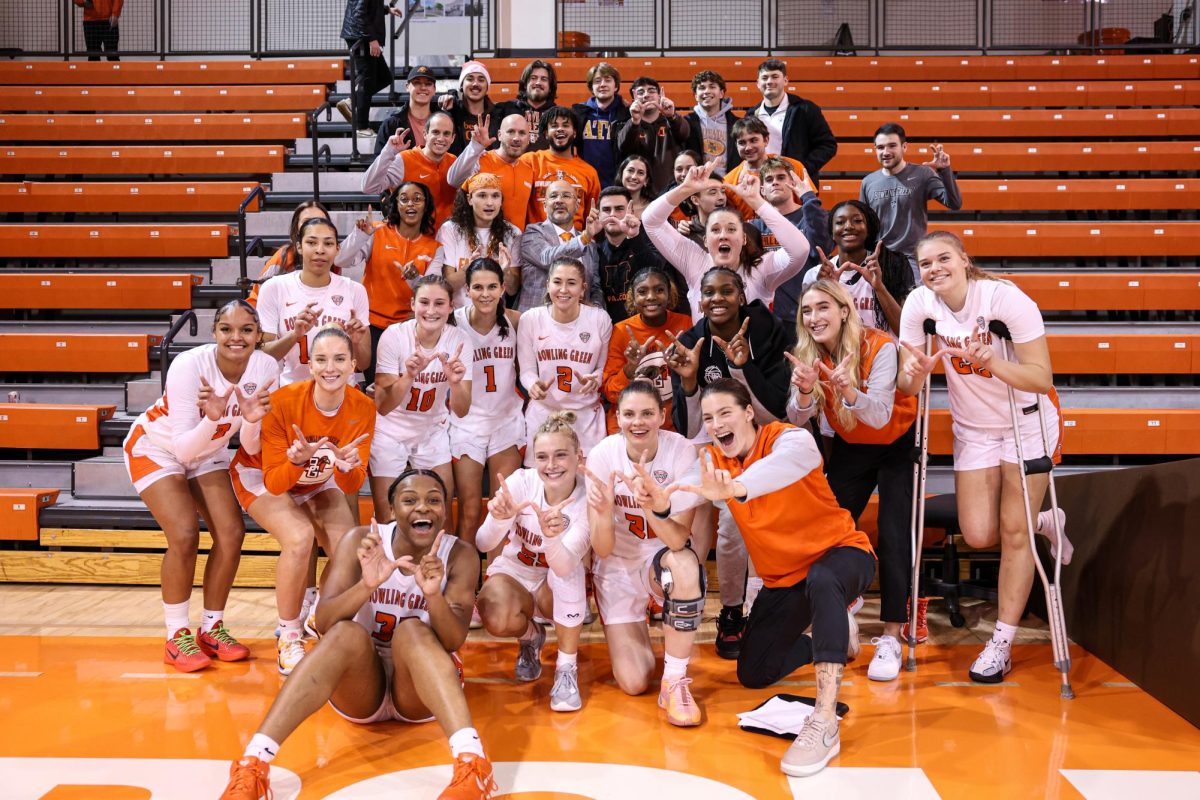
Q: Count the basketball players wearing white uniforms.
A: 11